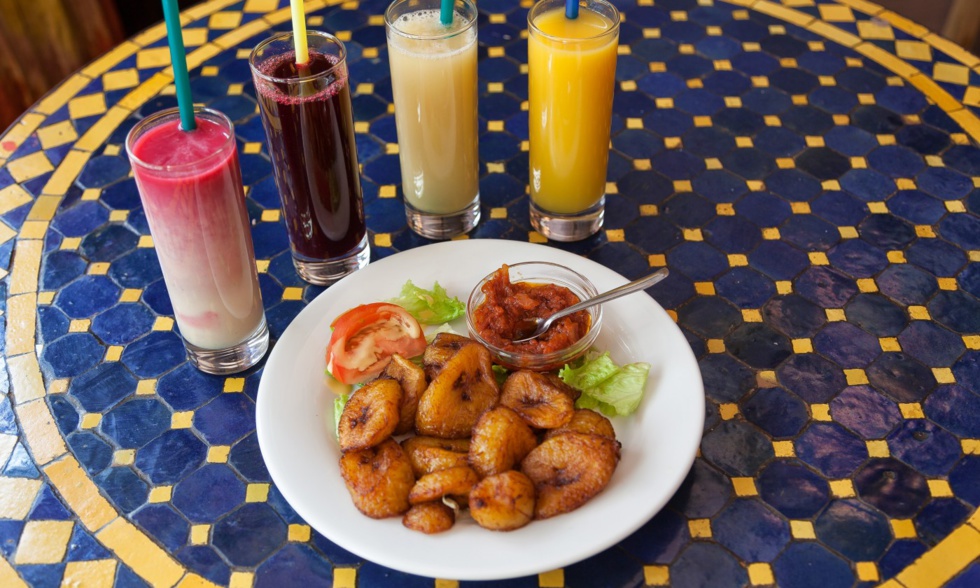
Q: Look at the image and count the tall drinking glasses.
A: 4